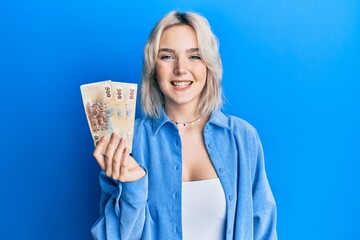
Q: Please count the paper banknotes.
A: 3